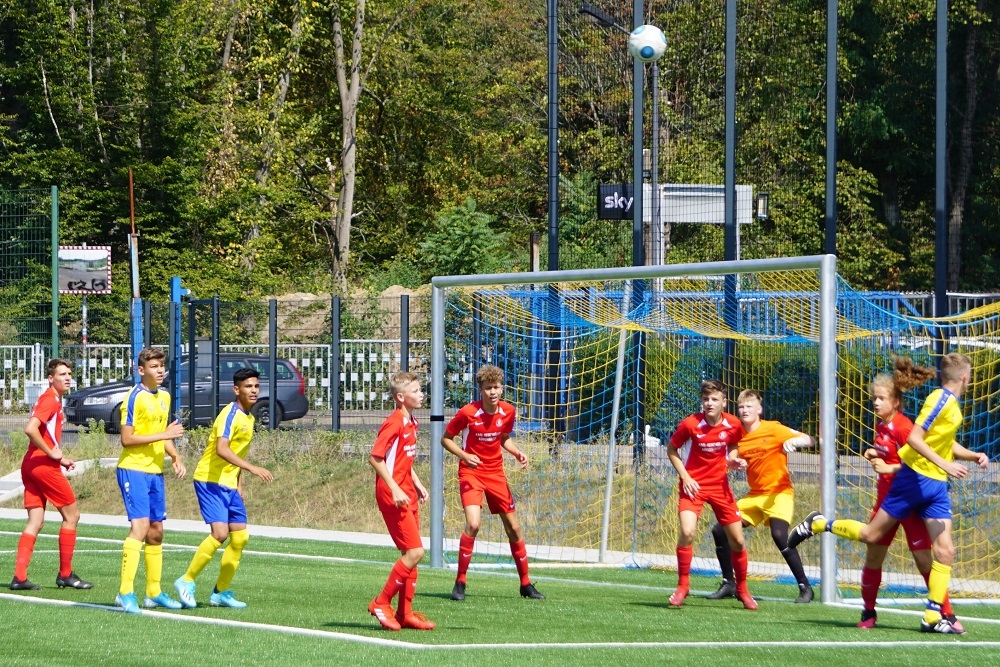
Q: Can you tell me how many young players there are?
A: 9